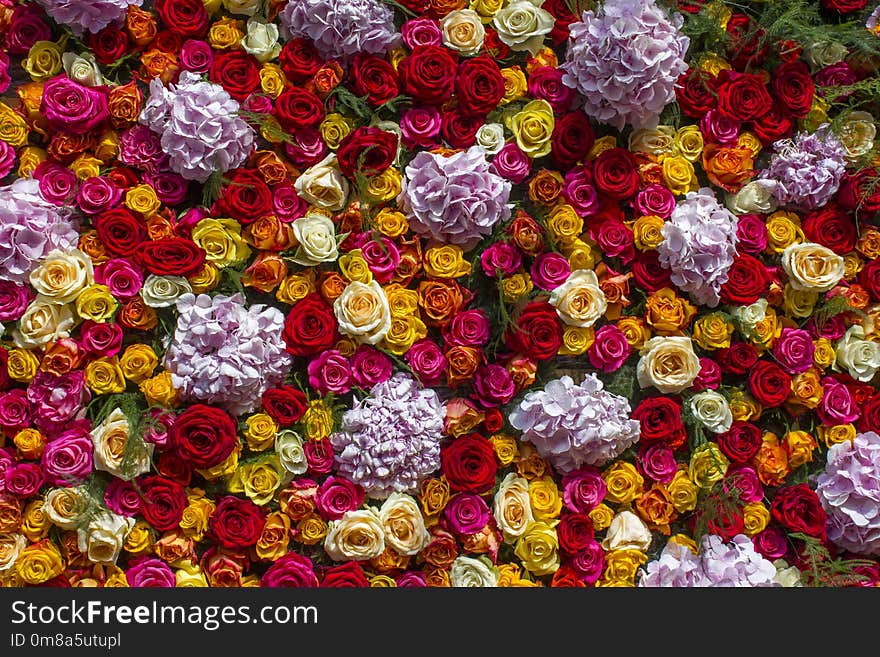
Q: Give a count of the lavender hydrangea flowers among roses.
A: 13